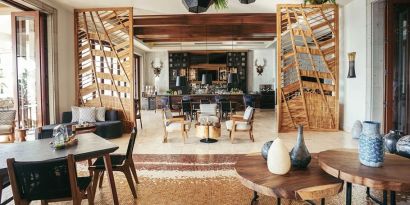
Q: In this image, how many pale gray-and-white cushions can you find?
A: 3